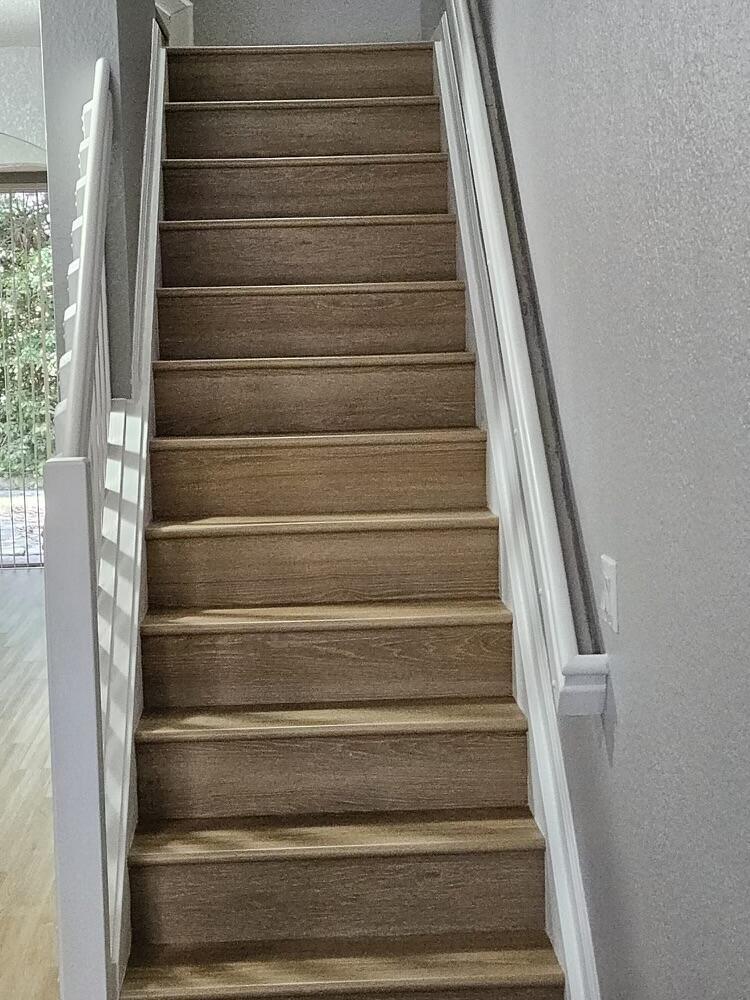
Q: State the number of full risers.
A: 11